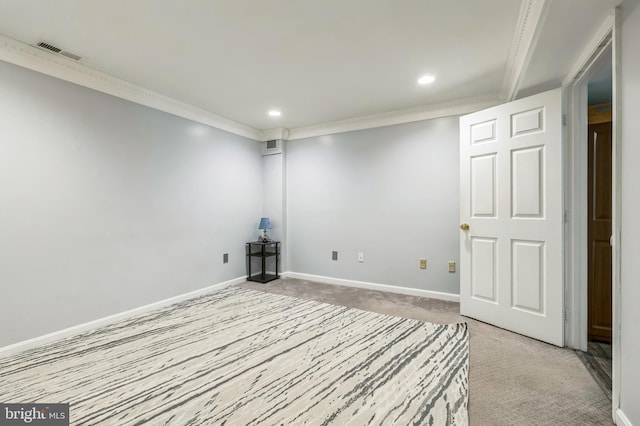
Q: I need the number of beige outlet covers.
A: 2